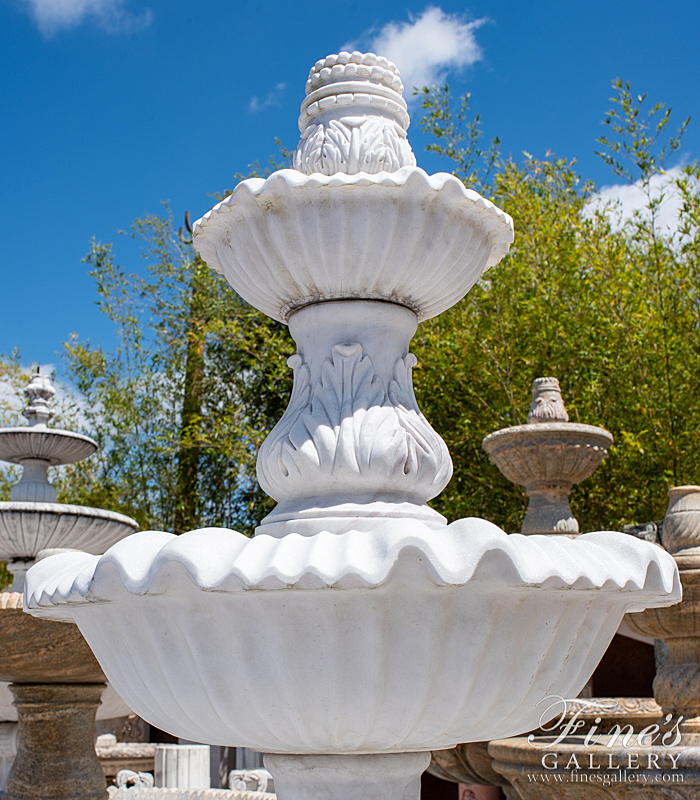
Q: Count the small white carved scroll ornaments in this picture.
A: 2